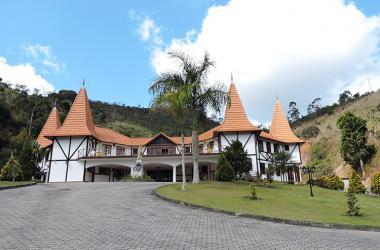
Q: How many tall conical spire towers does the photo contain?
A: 4